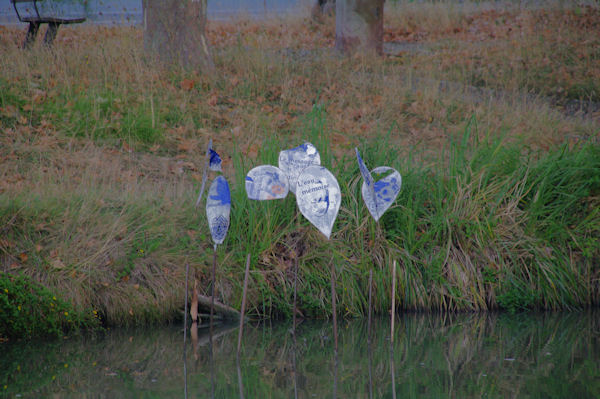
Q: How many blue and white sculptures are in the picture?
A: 6